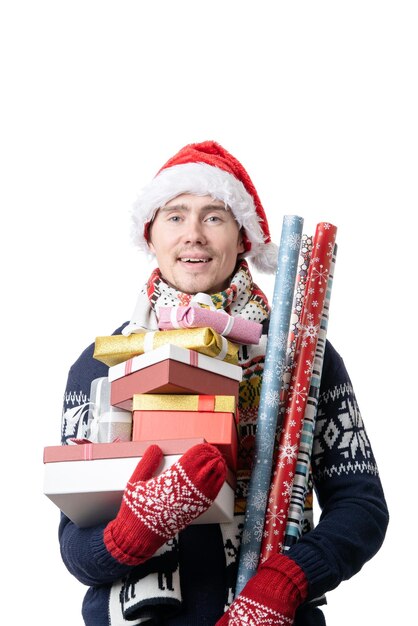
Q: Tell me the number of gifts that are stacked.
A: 6